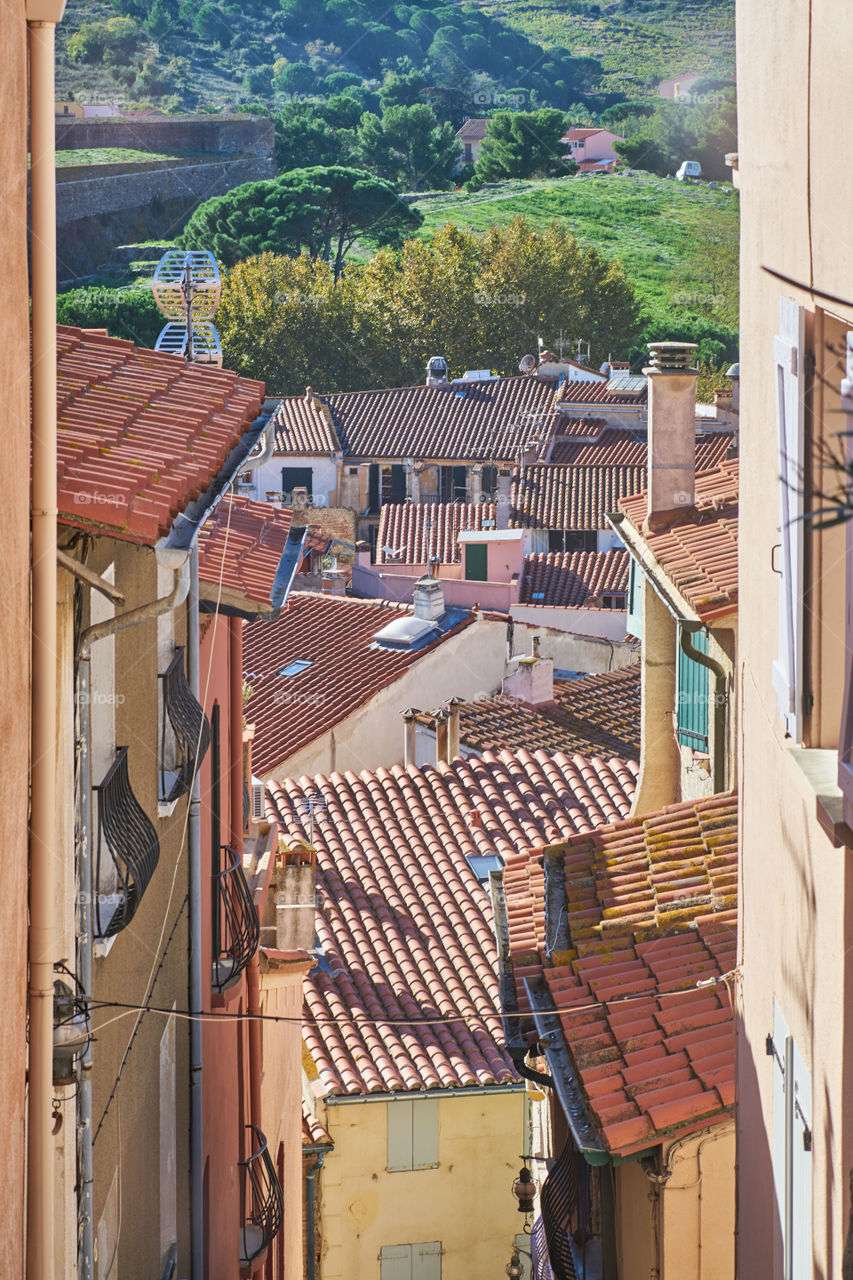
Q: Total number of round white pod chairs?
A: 0